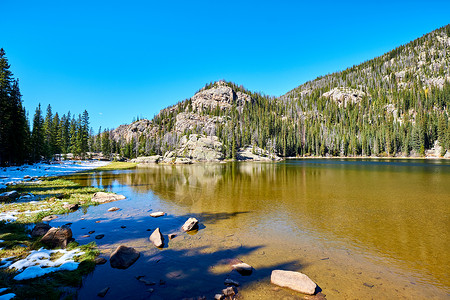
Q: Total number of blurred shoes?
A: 0